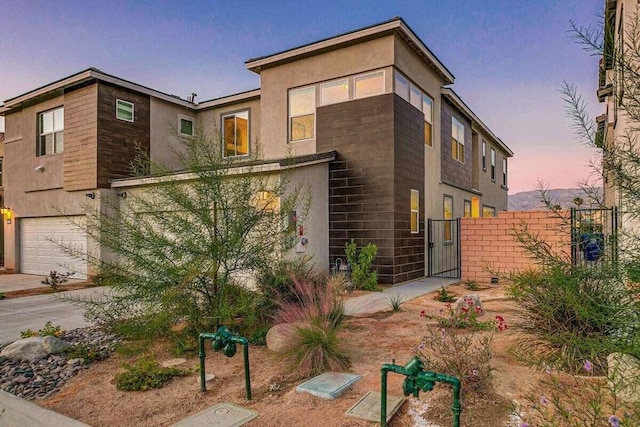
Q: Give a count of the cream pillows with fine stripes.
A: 0